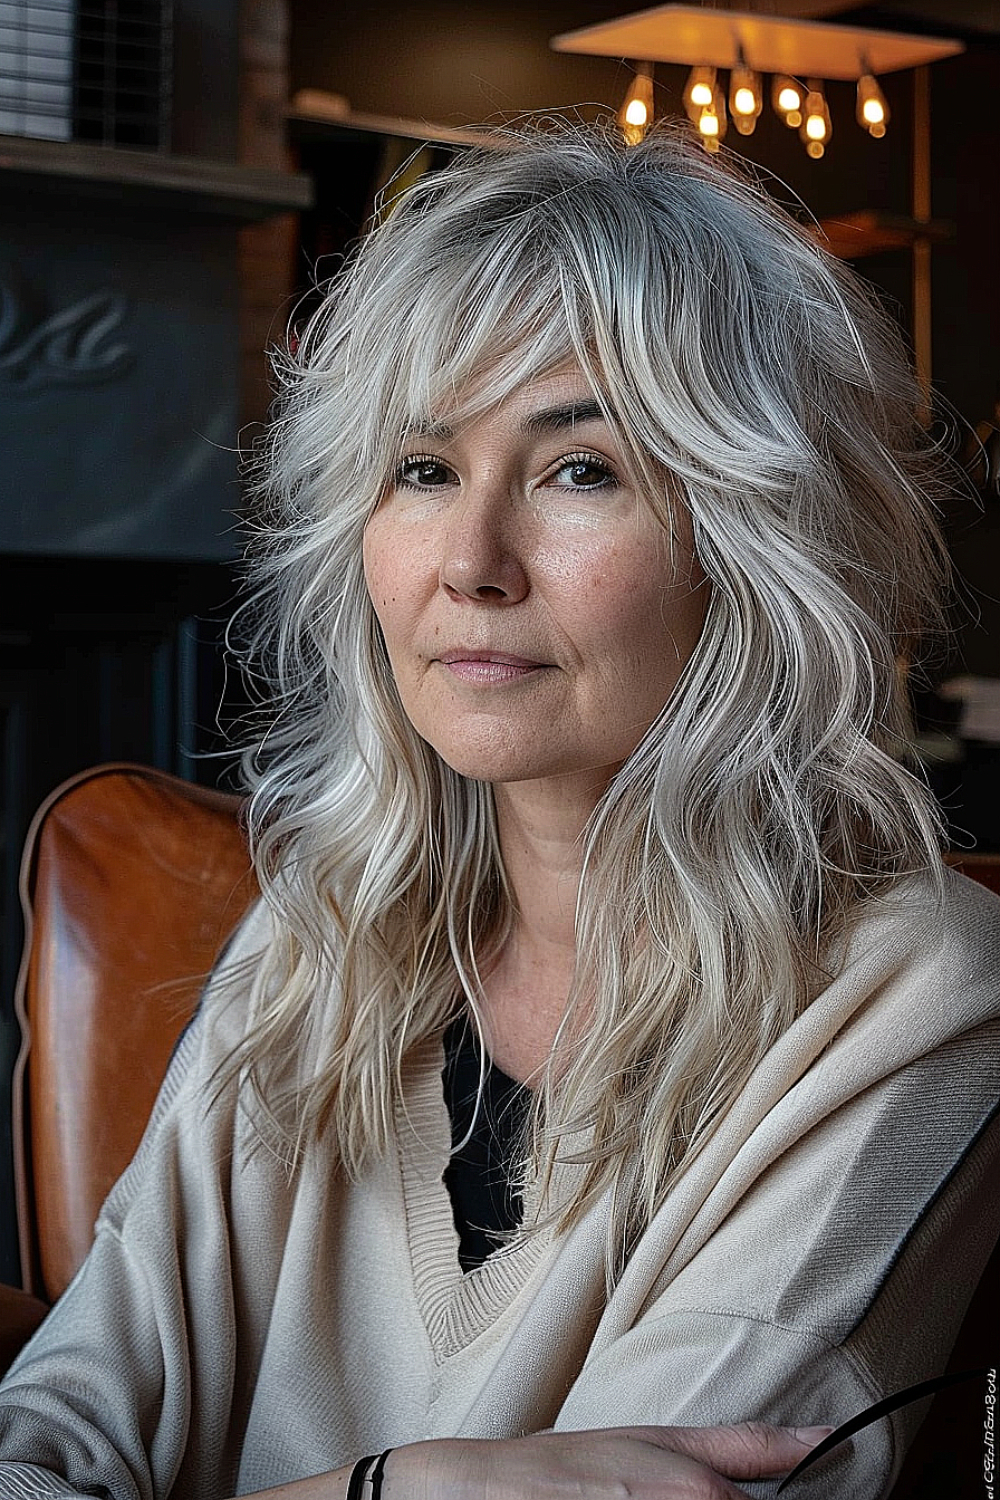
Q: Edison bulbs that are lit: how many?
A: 7